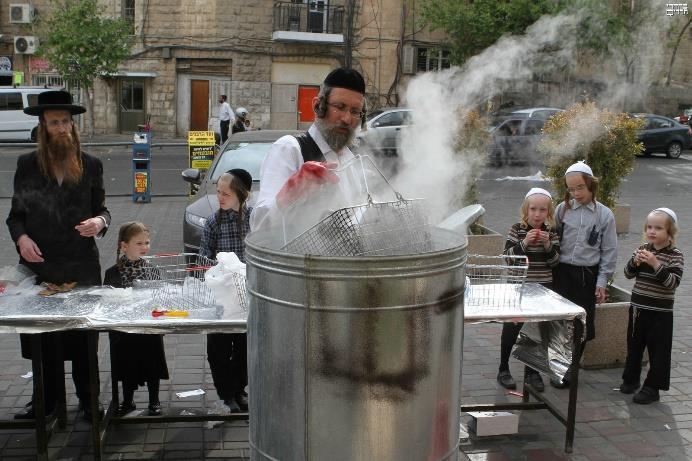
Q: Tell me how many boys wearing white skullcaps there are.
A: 3